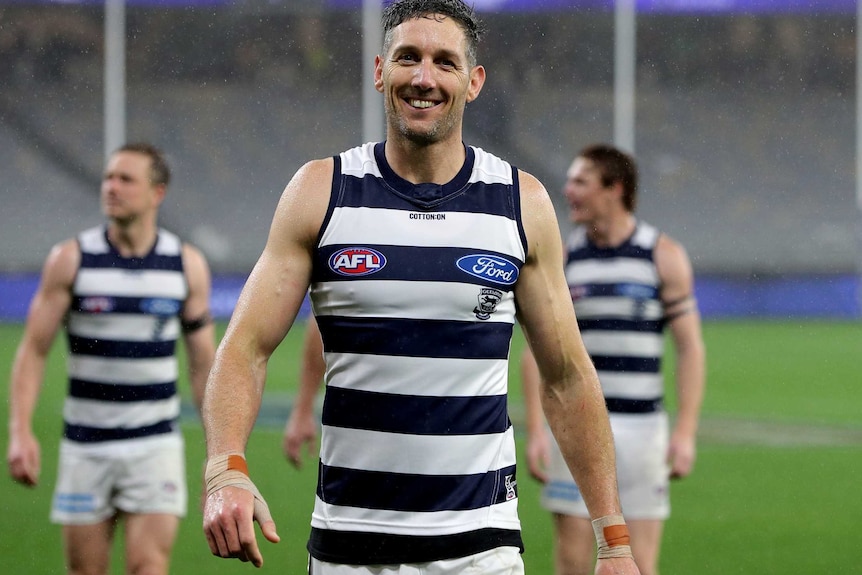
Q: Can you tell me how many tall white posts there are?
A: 4